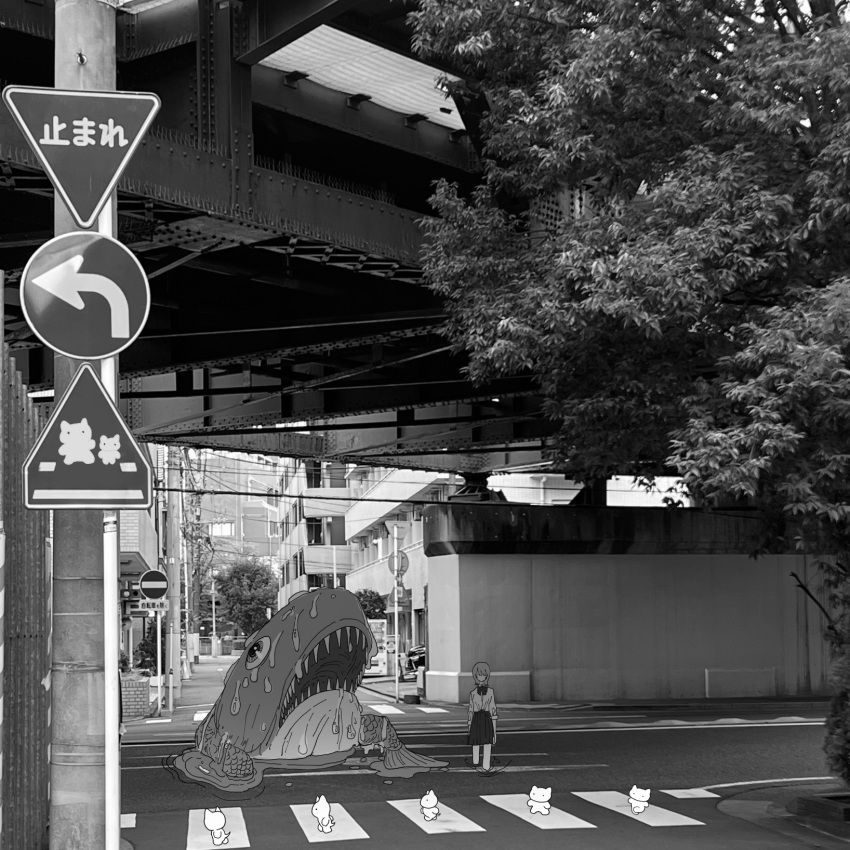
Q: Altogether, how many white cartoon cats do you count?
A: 7